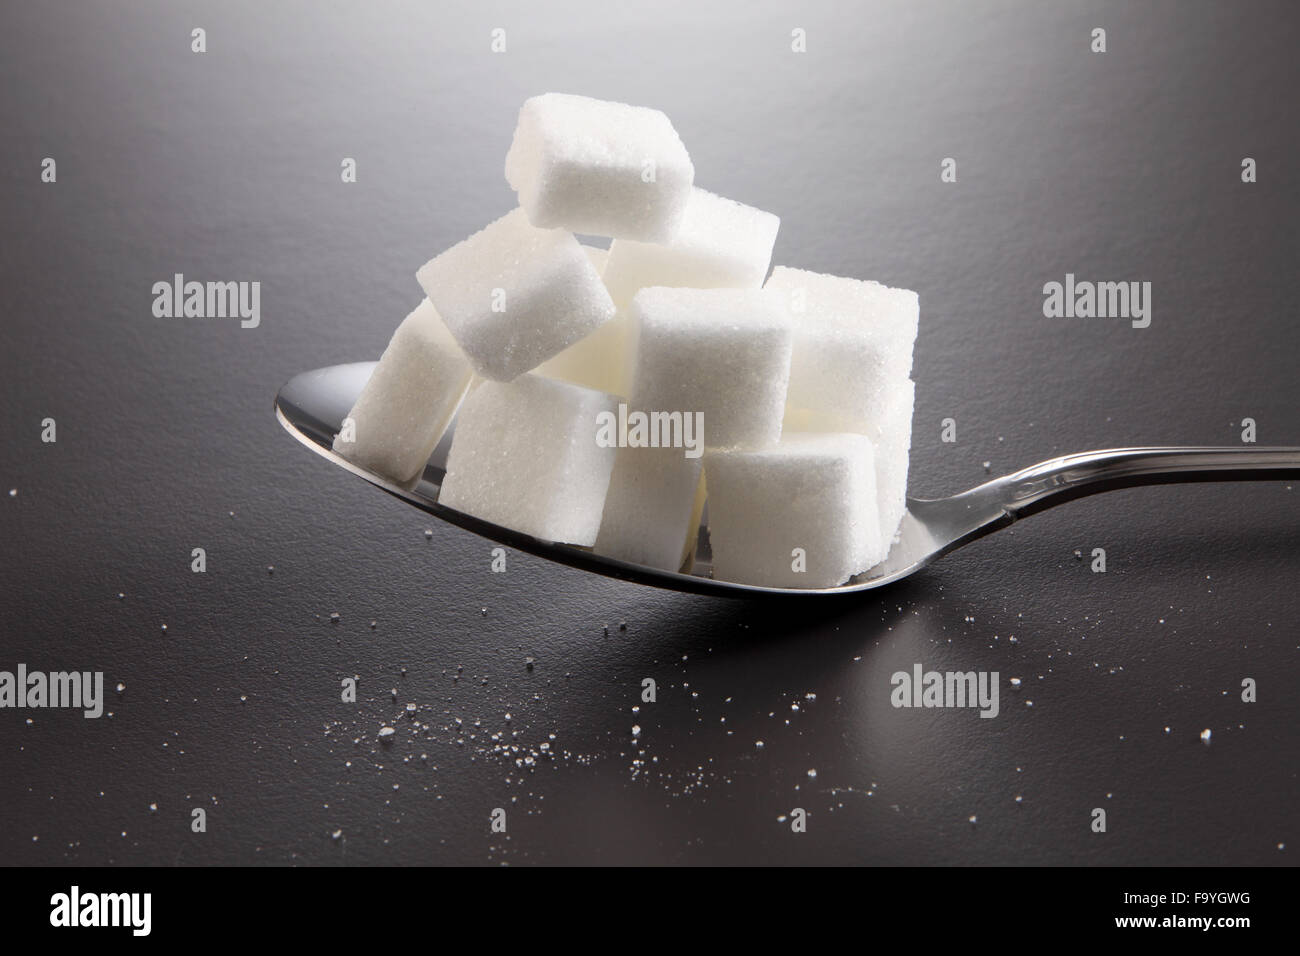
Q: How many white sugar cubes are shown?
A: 11